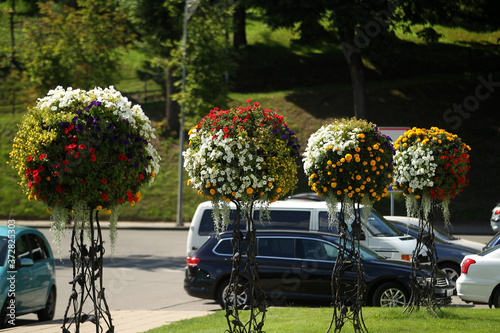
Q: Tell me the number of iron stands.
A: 4